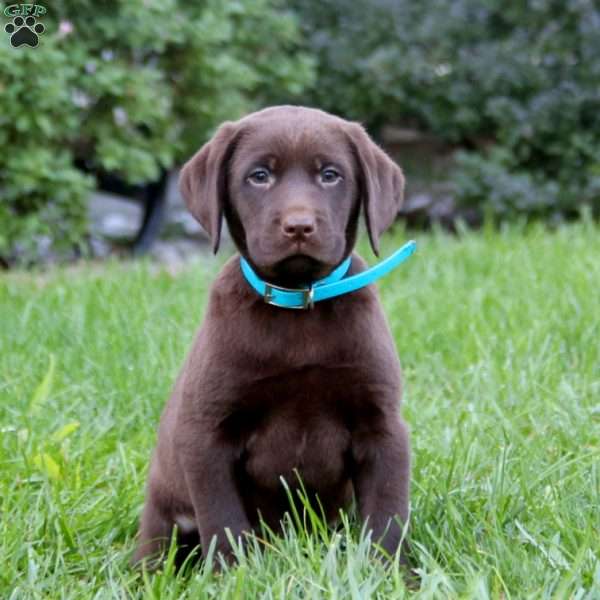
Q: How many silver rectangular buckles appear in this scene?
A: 1